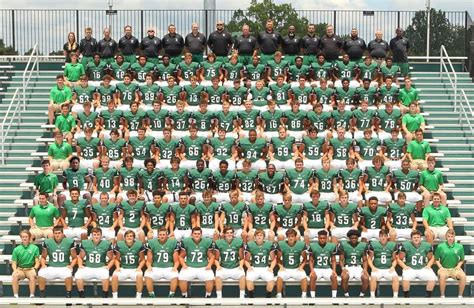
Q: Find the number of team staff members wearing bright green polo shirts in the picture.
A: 13